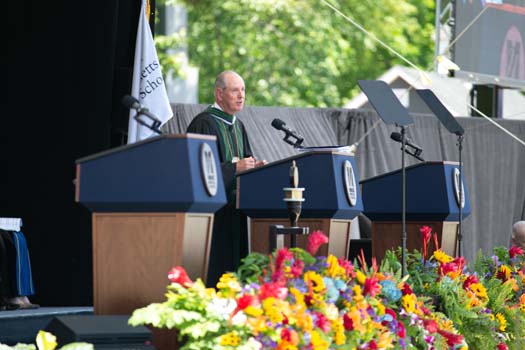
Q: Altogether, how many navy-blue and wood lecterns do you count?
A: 3